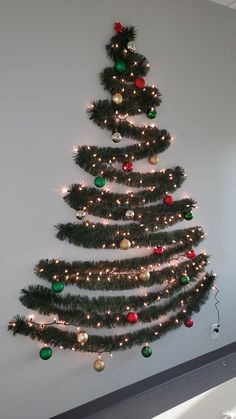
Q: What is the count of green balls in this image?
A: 8